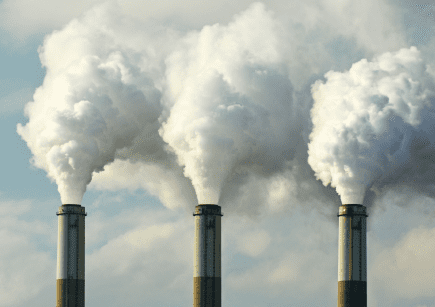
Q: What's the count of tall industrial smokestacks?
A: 3